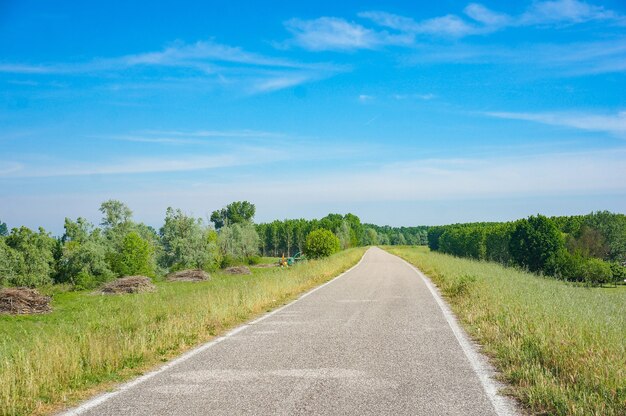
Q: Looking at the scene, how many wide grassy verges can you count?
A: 2